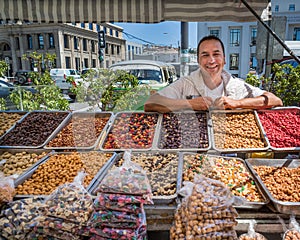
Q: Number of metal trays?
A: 12